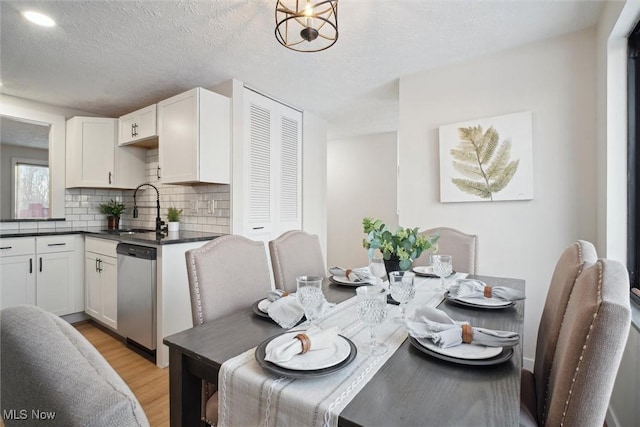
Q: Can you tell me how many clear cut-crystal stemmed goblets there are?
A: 5